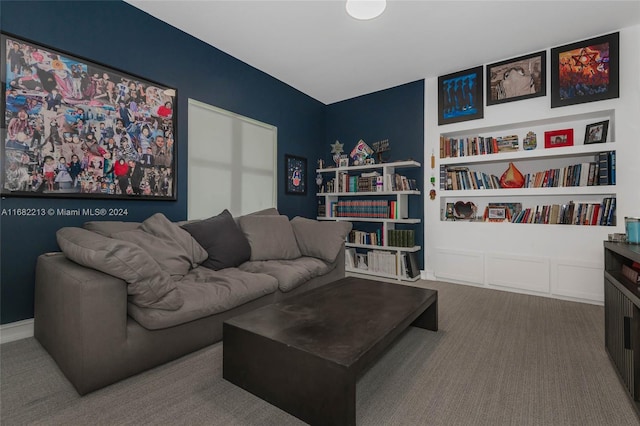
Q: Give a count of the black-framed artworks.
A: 5